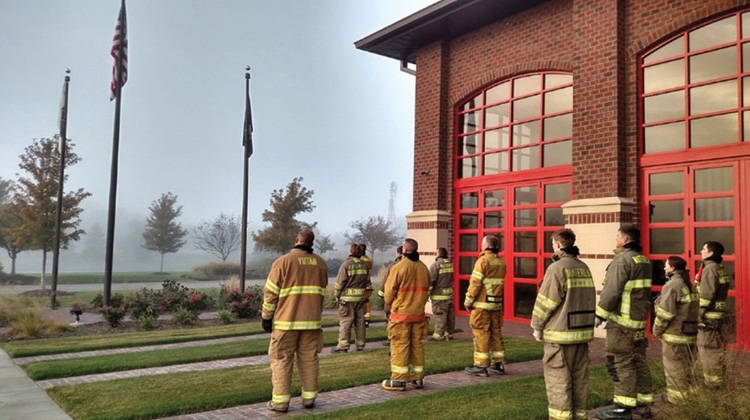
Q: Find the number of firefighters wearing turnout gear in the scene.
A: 11